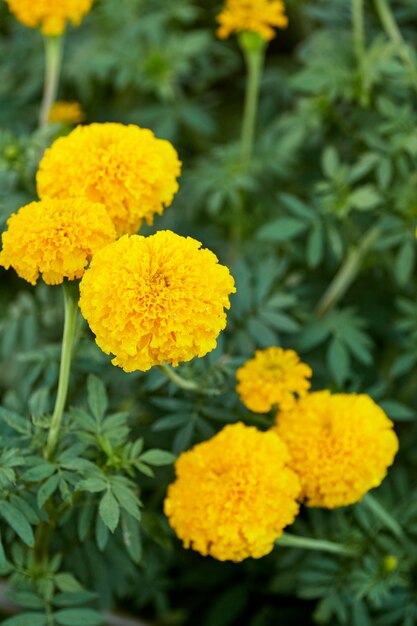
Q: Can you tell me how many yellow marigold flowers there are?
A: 9